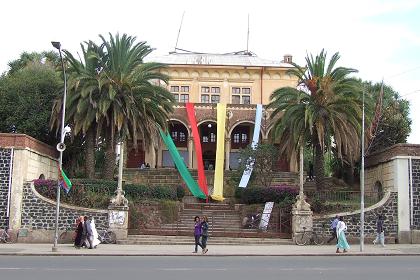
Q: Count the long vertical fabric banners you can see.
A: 4